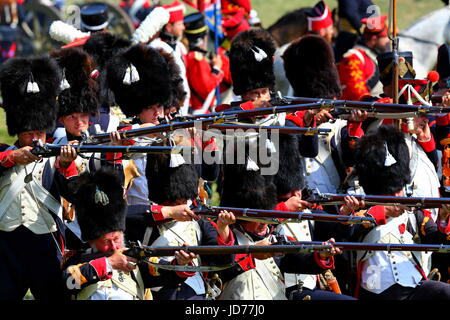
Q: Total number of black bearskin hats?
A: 12